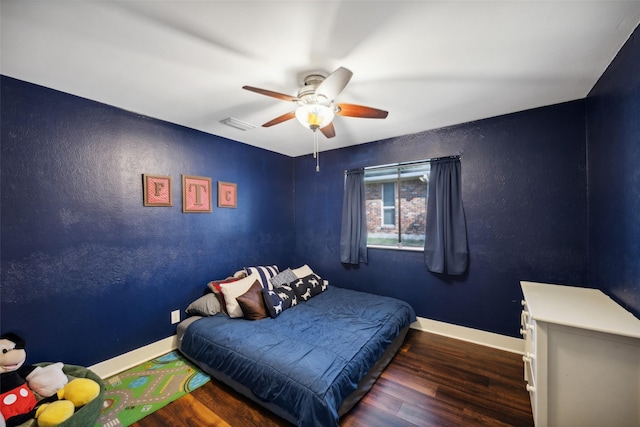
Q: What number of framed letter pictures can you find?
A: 3